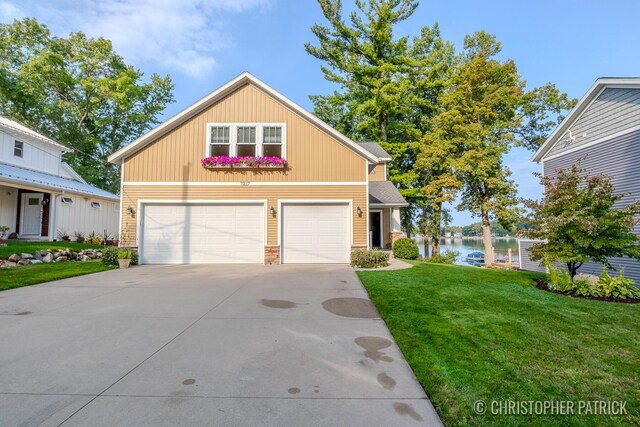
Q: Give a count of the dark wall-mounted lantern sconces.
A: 3